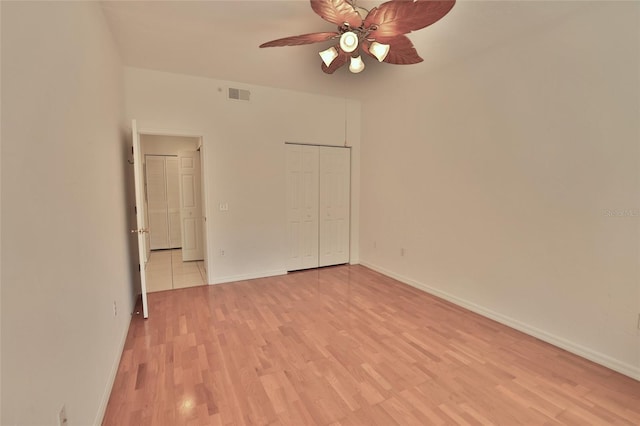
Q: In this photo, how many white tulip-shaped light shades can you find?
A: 4